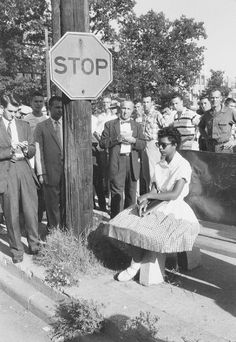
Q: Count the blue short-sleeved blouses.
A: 0